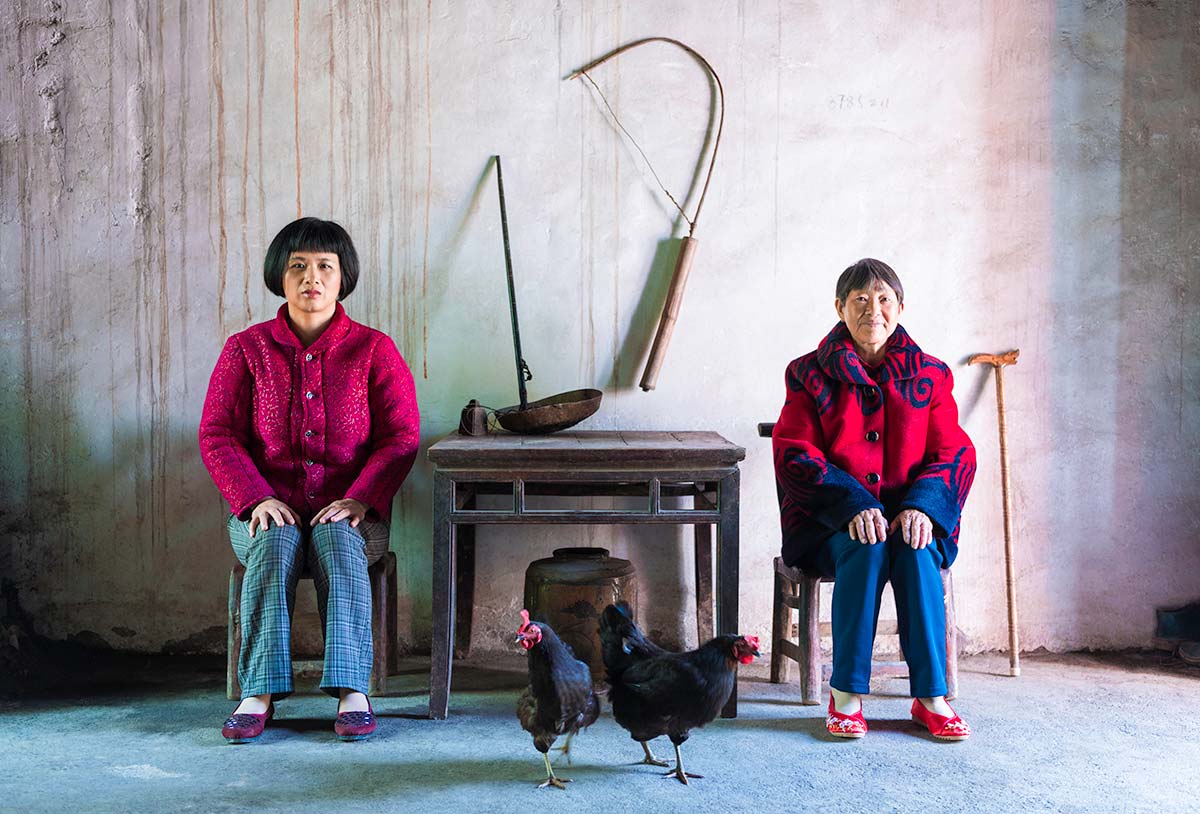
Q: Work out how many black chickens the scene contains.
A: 2